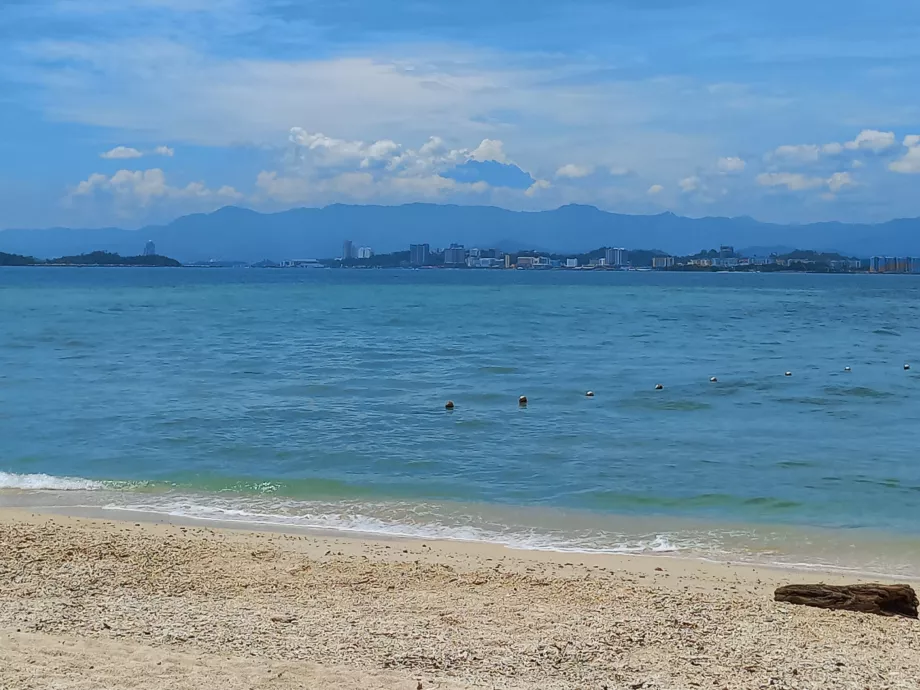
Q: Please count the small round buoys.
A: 8